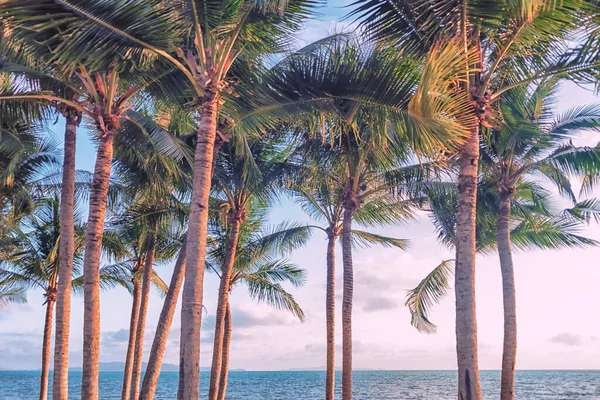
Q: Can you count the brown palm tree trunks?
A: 13